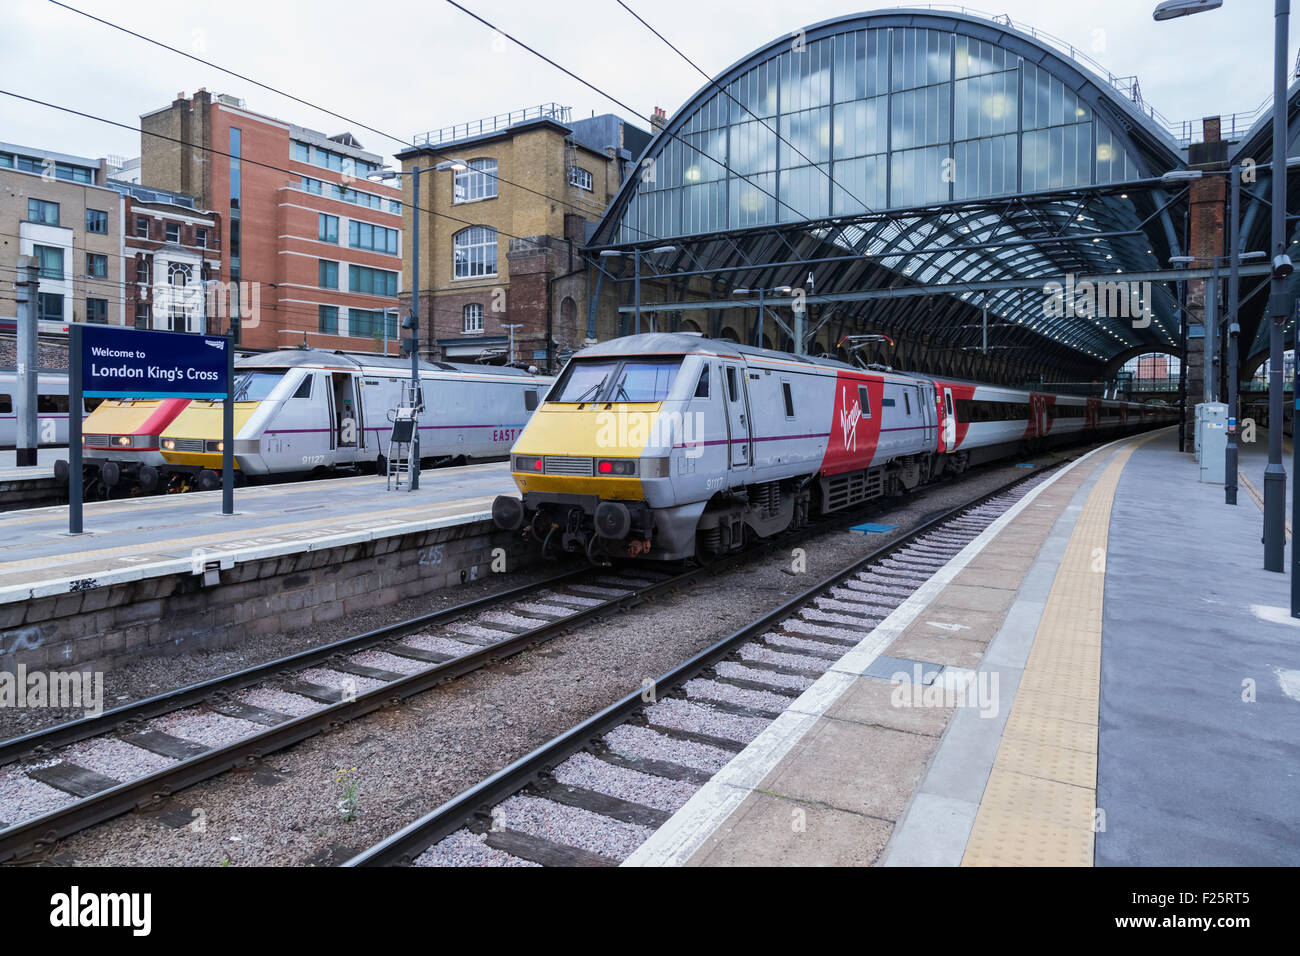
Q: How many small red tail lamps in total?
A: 2